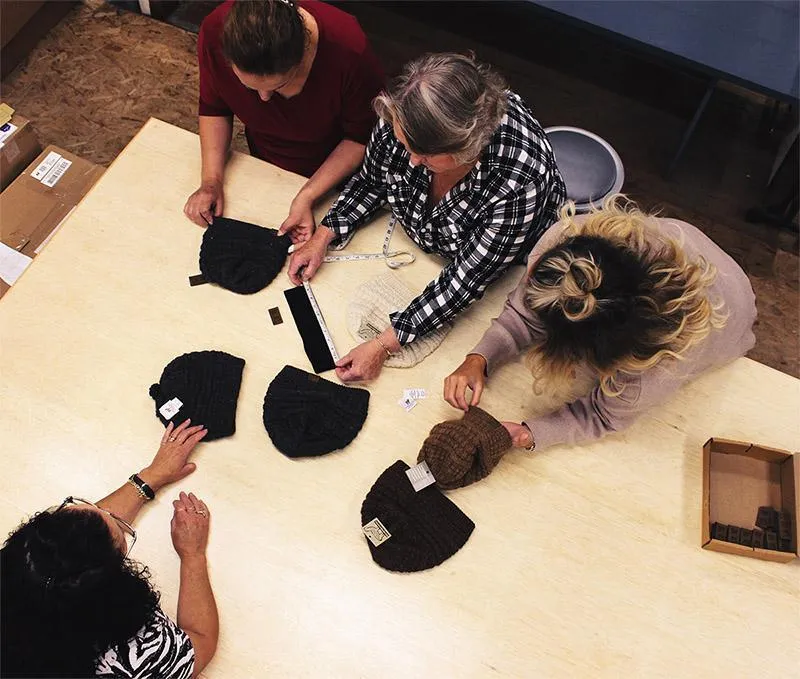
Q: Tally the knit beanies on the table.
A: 6